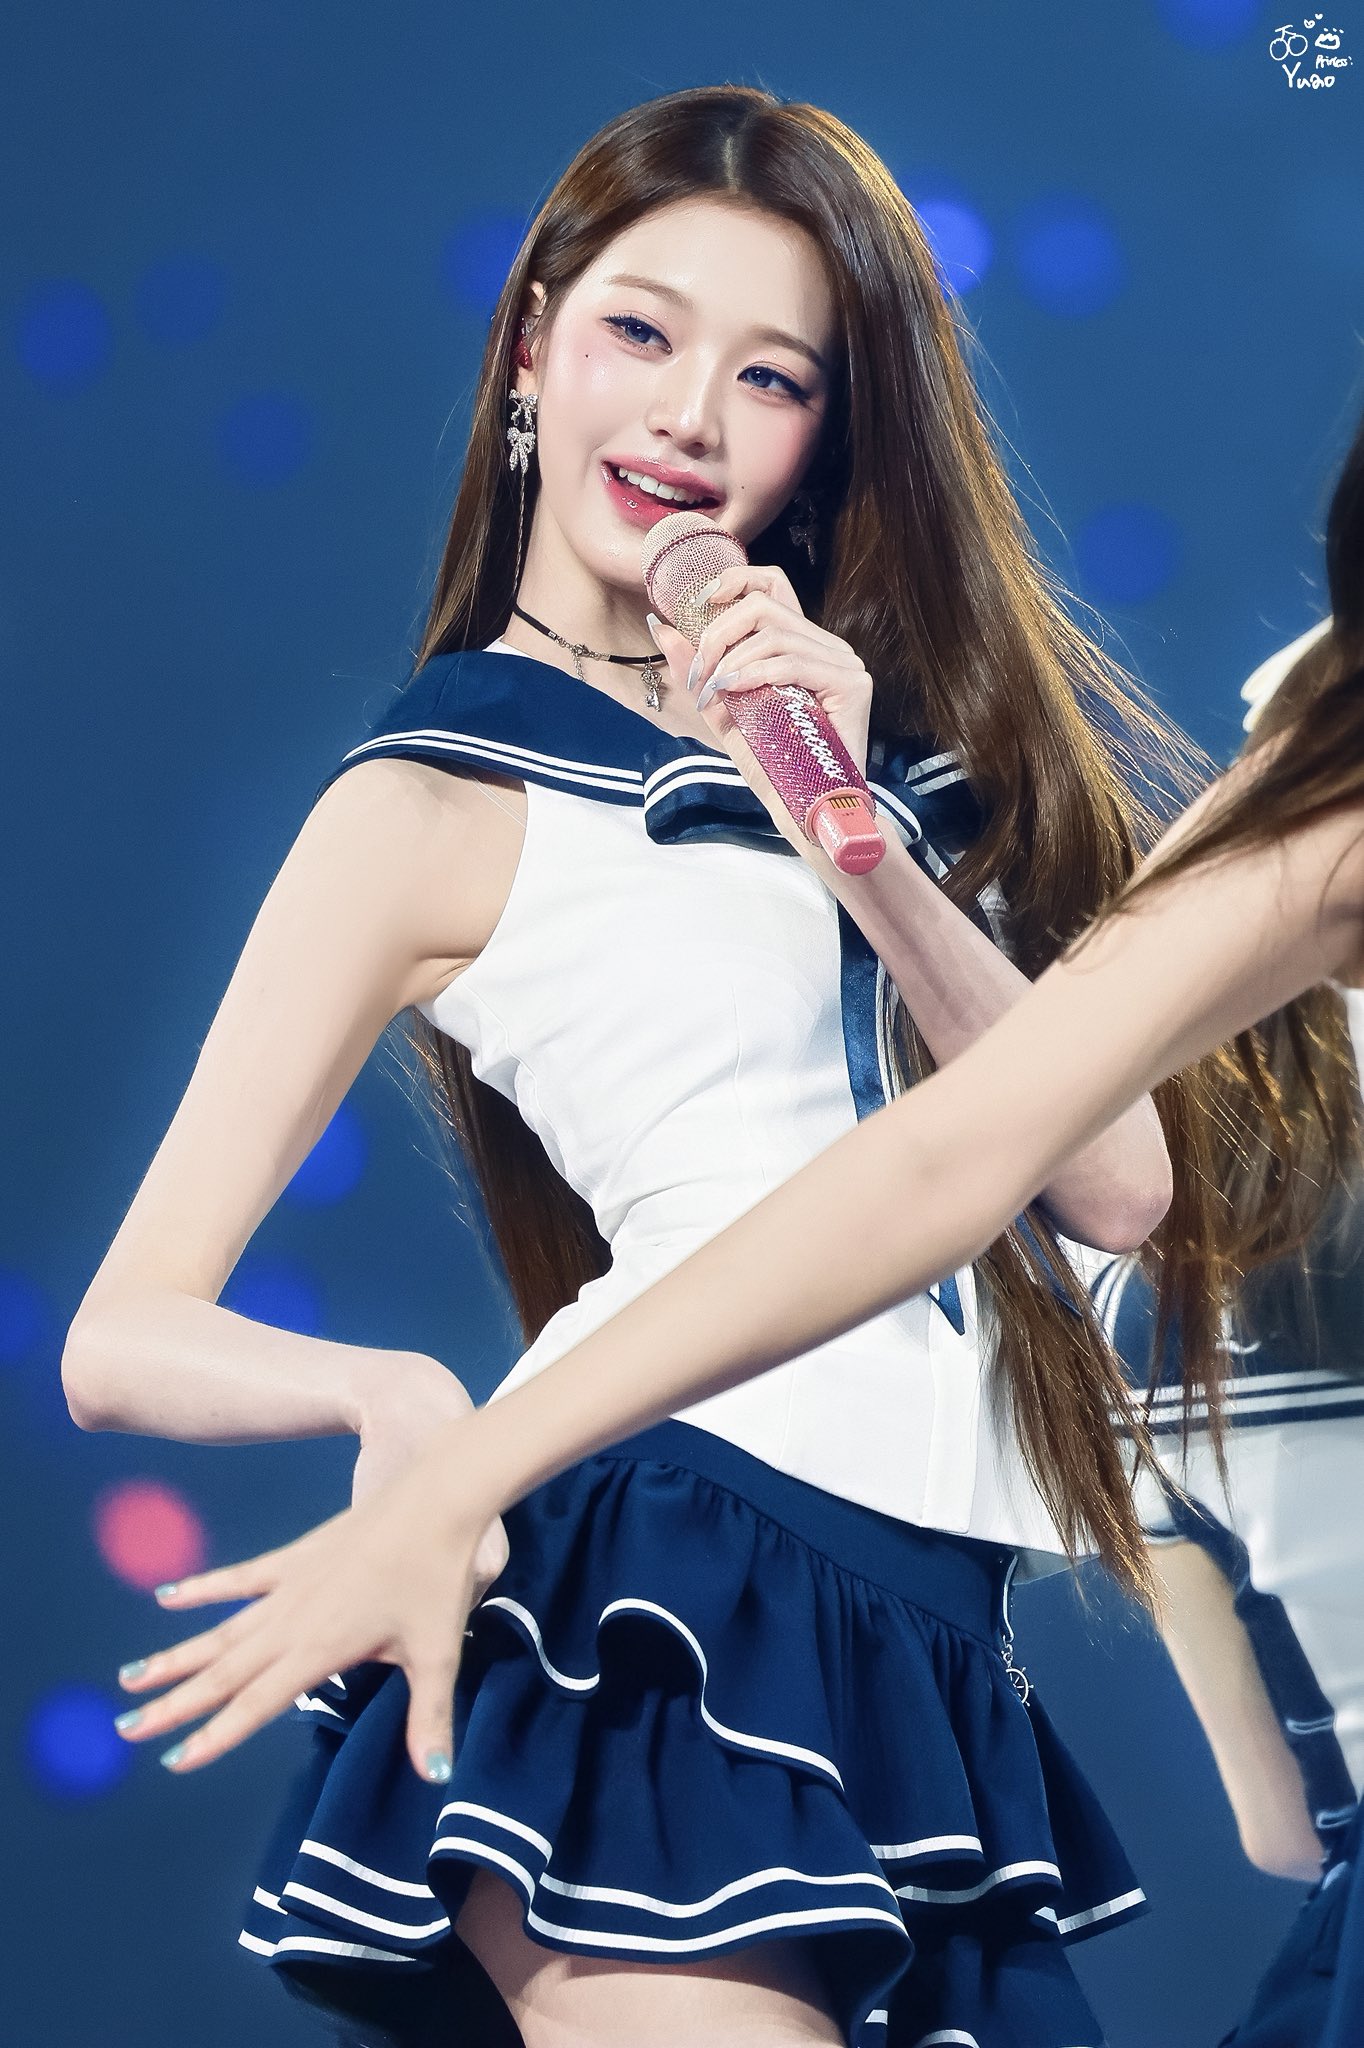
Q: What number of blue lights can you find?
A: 12